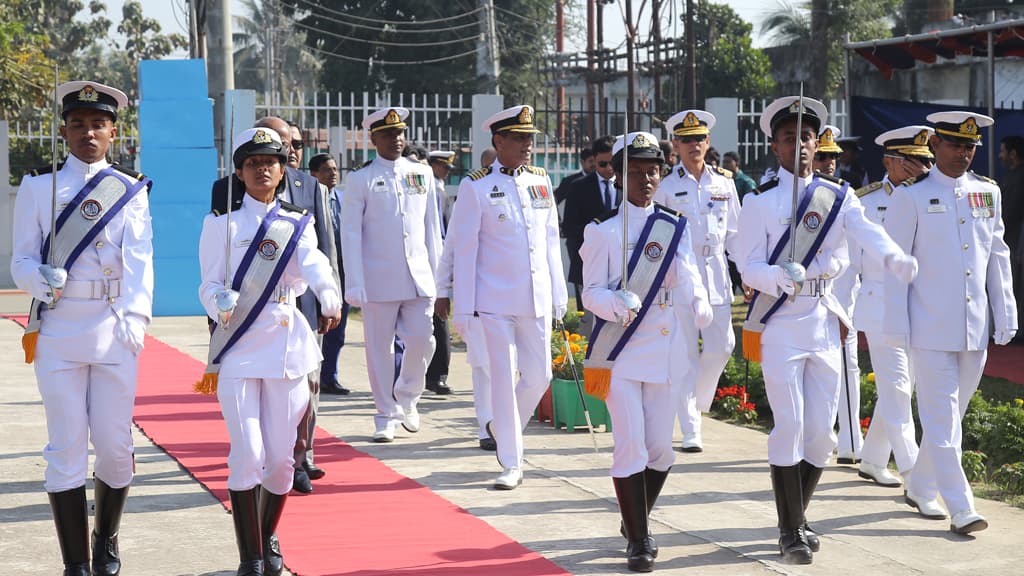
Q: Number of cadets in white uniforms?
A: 4